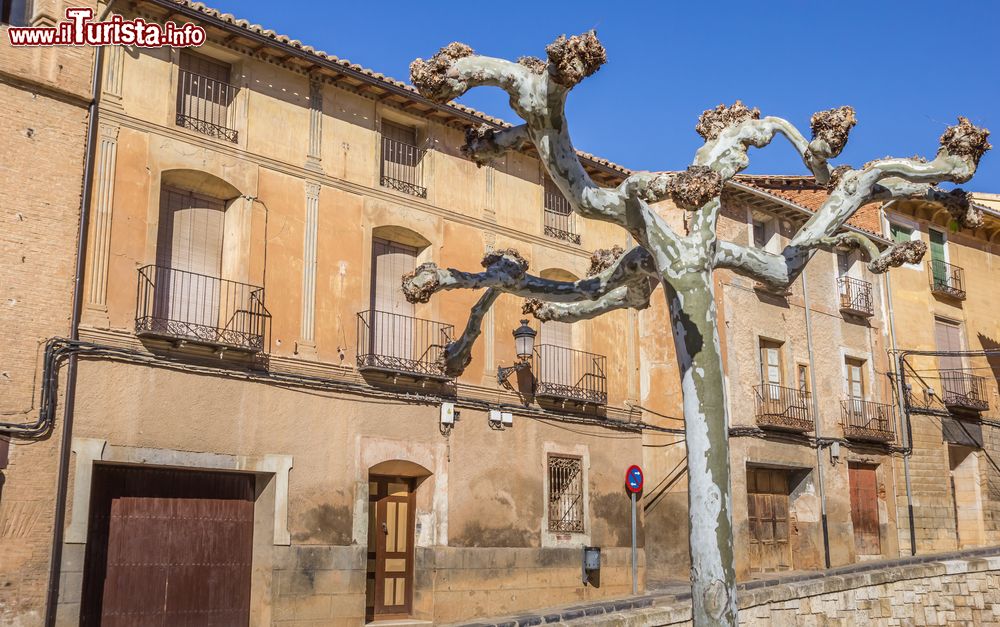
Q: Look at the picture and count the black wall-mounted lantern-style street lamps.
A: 1